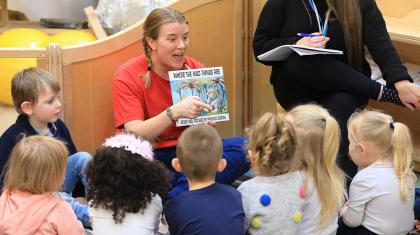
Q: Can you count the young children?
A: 7